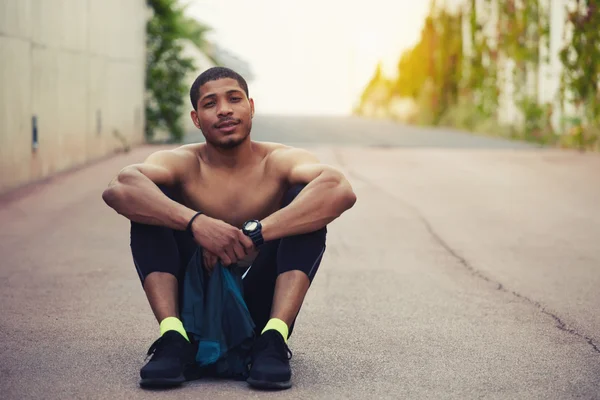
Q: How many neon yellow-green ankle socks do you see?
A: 2